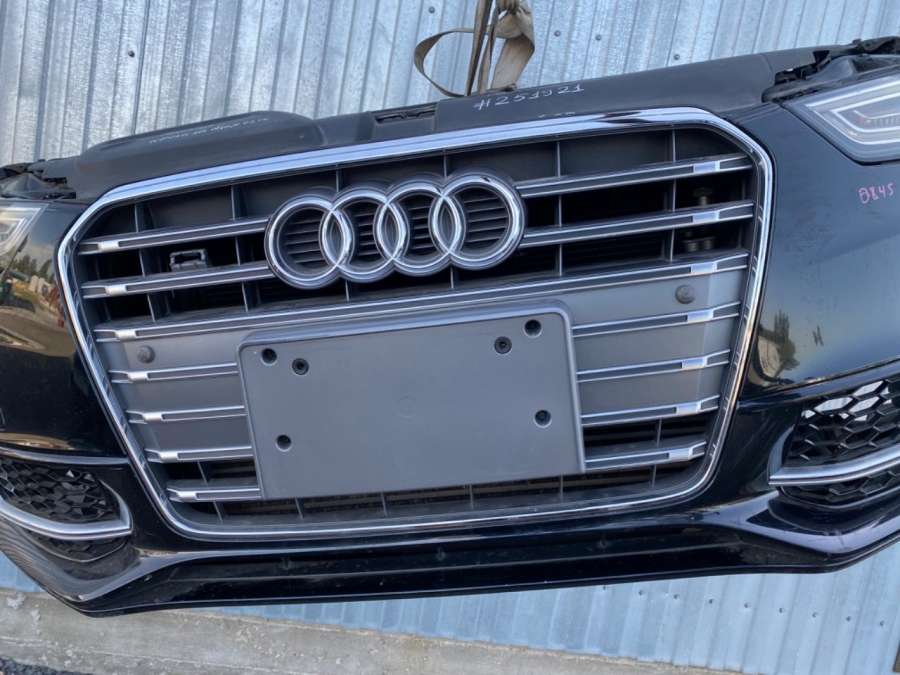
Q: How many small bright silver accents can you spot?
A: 14